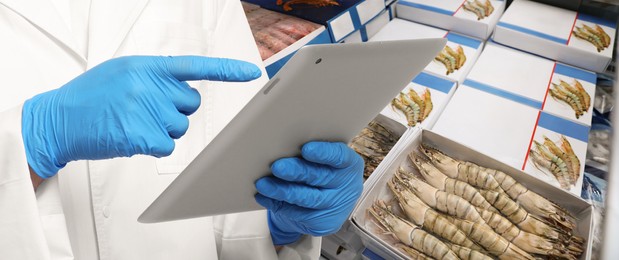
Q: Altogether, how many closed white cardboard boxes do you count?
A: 6